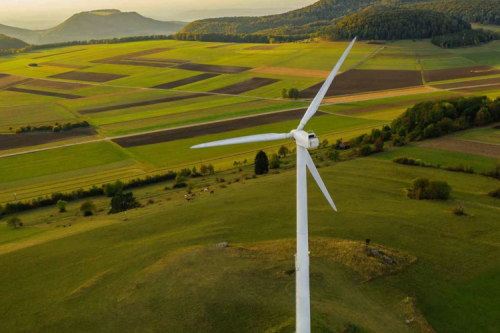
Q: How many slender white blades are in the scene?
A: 3